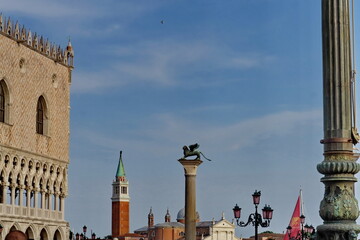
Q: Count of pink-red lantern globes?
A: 12